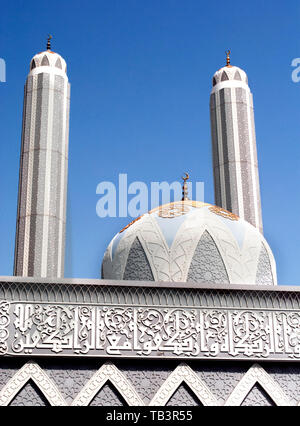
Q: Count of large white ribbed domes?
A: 1